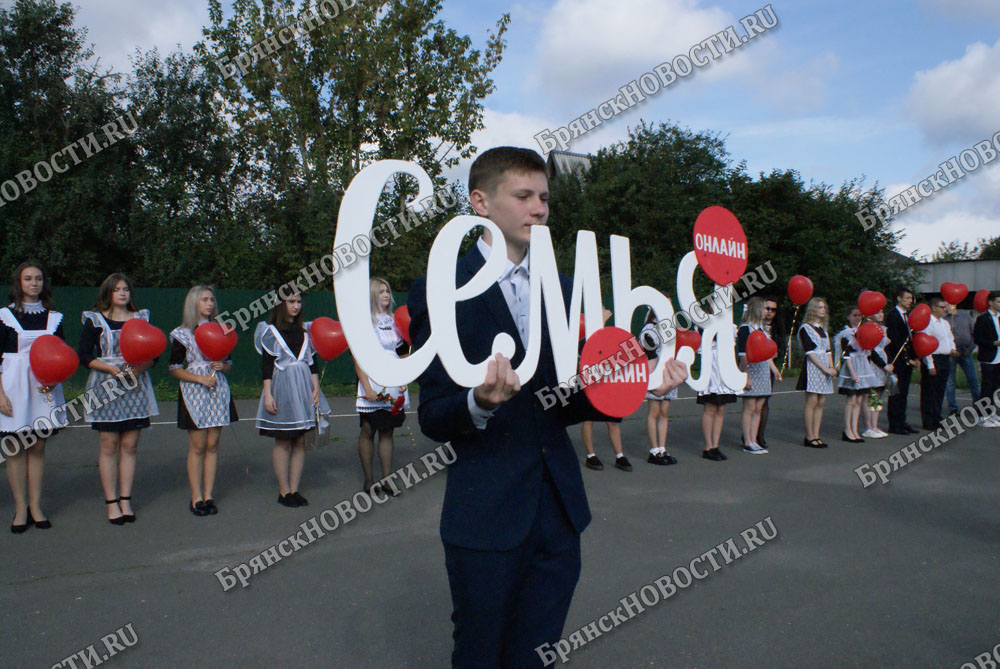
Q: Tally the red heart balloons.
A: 15